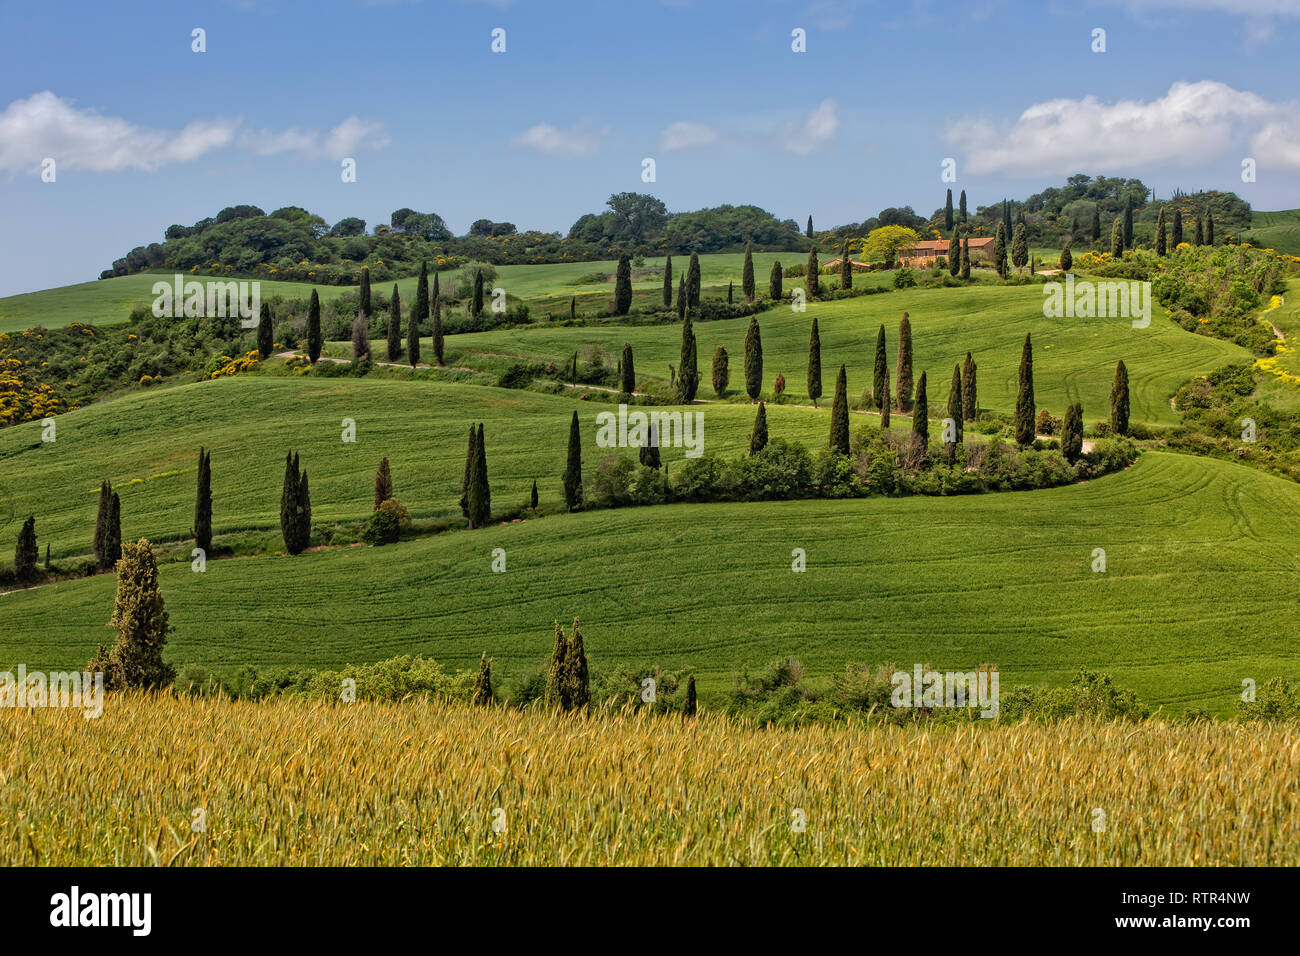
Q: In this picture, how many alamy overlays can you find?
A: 5